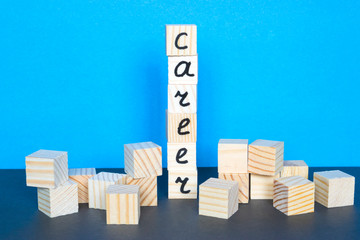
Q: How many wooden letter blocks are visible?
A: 6